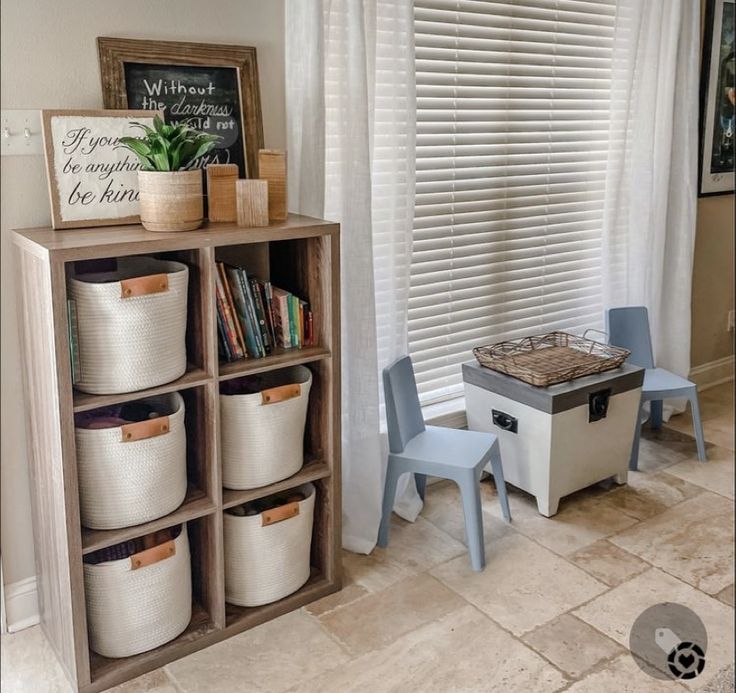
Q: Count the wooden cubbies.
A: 6